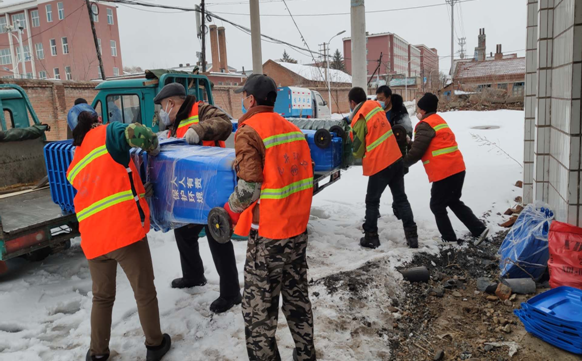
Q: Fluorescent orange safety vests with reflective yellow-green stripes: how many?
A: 5